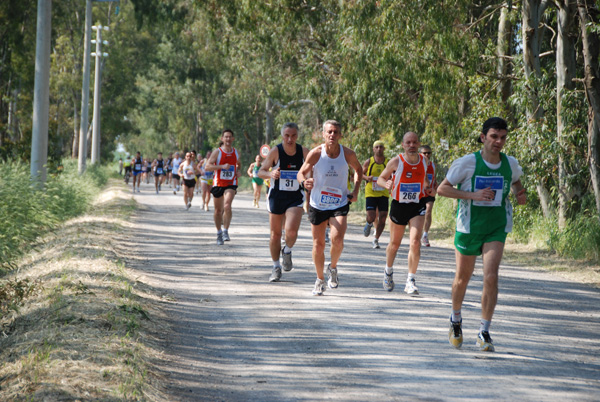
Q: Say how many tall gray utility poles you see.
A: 3